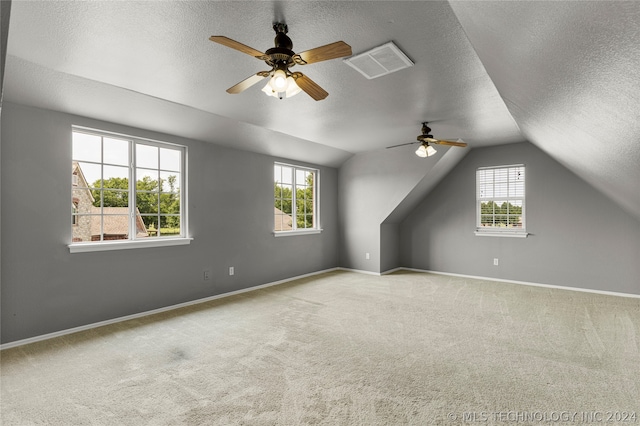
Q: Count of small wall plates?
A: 4